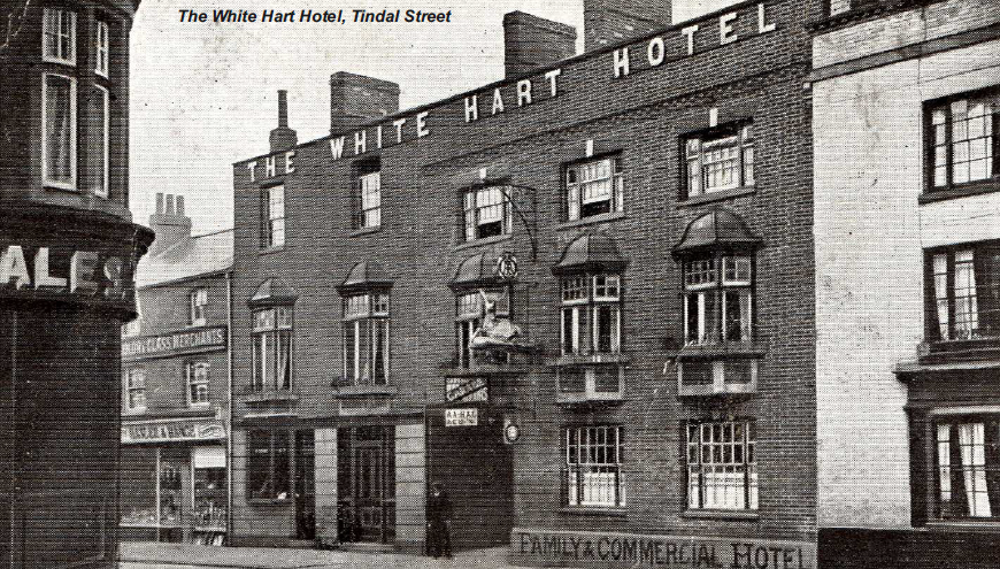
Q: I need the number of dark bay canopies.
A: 5